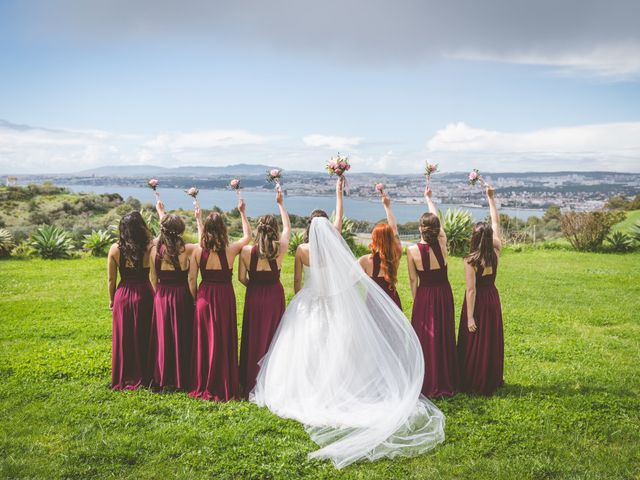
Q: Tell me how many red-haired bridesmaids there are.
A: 1